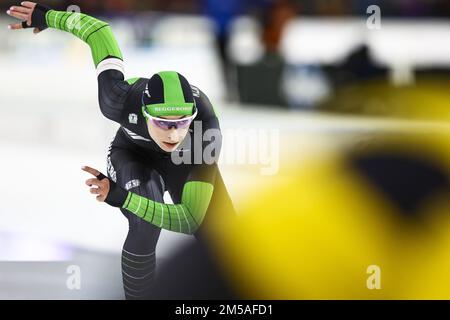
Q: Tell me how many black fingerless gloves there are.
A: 2